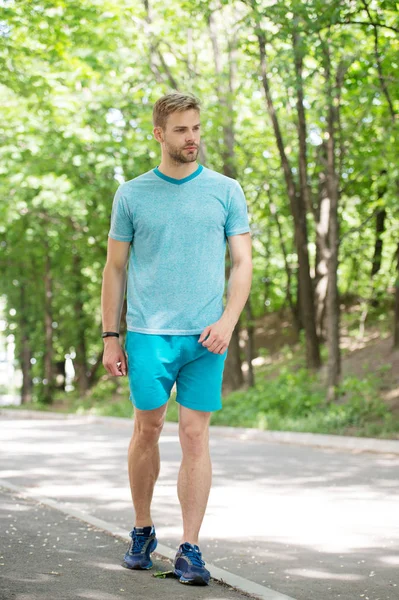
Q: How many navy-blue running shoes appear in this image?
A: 2